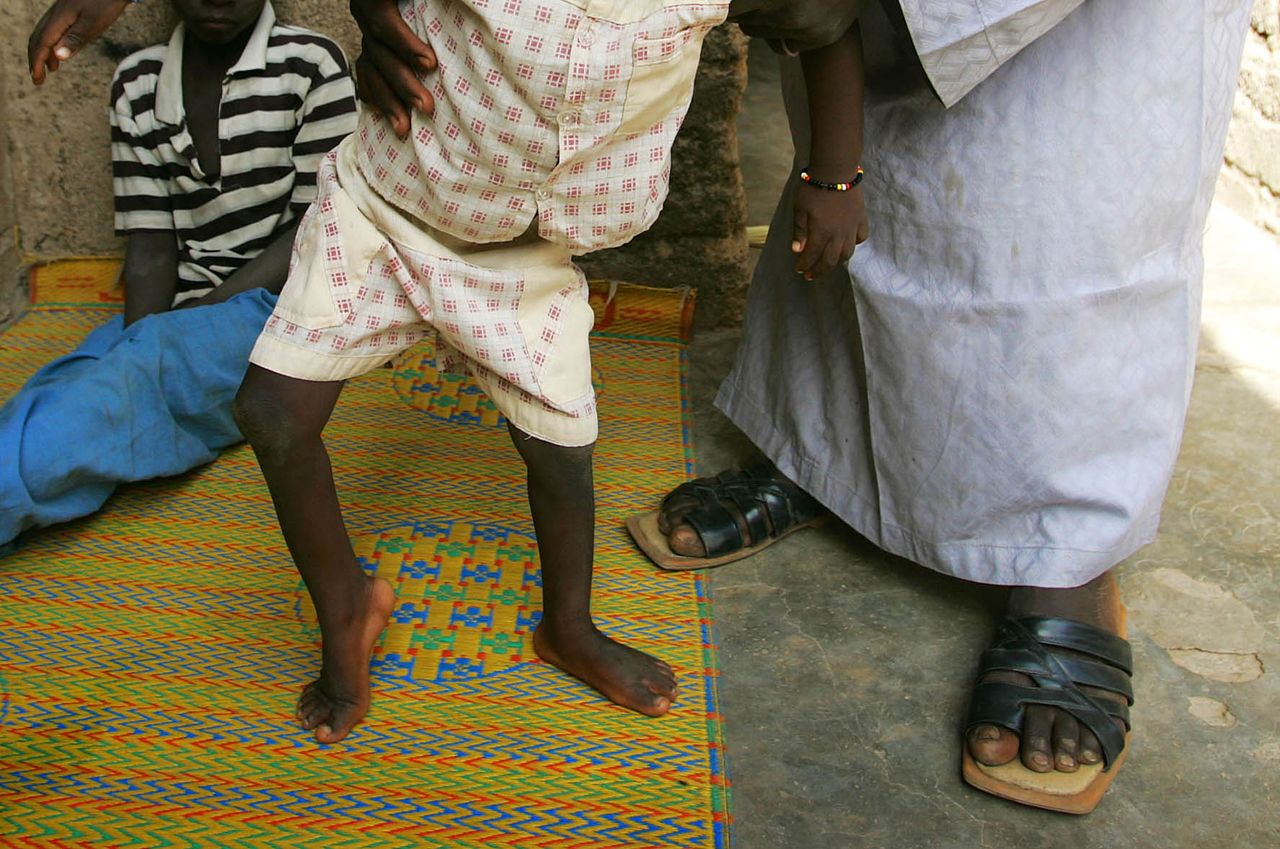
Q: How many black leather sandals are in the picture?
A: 2